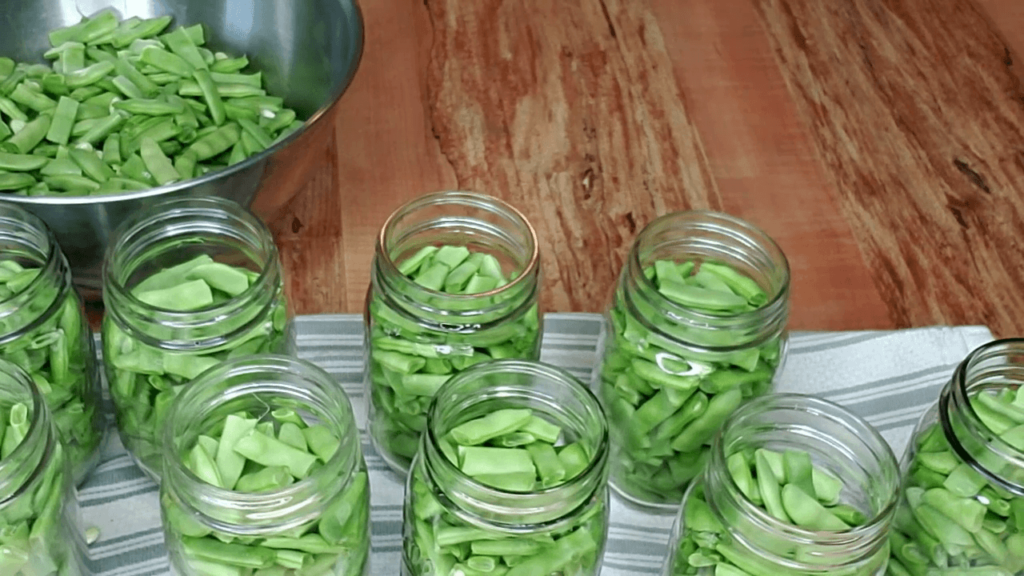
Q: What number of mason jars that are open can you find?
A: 9